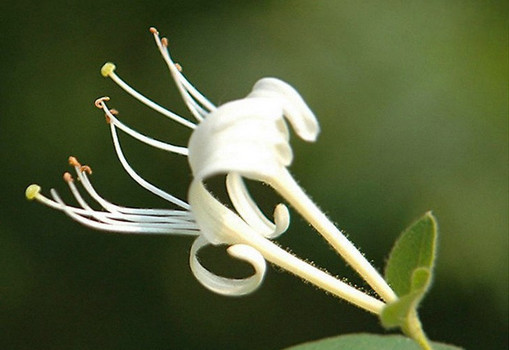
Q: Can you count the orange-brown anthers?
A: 8